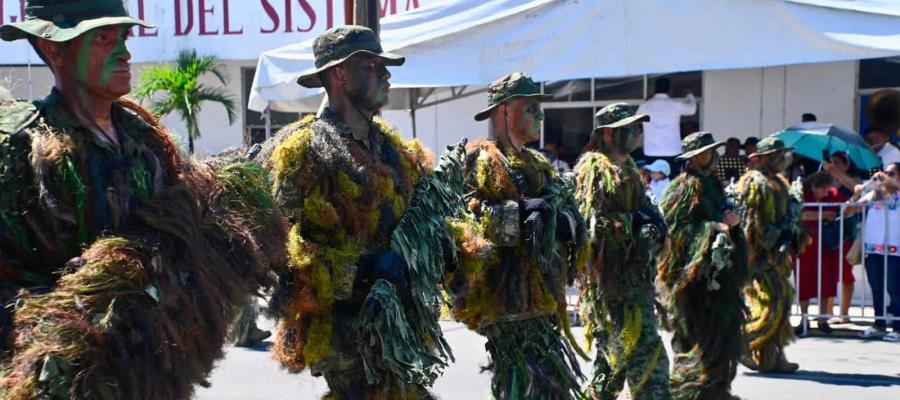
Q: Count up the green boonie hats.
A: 6